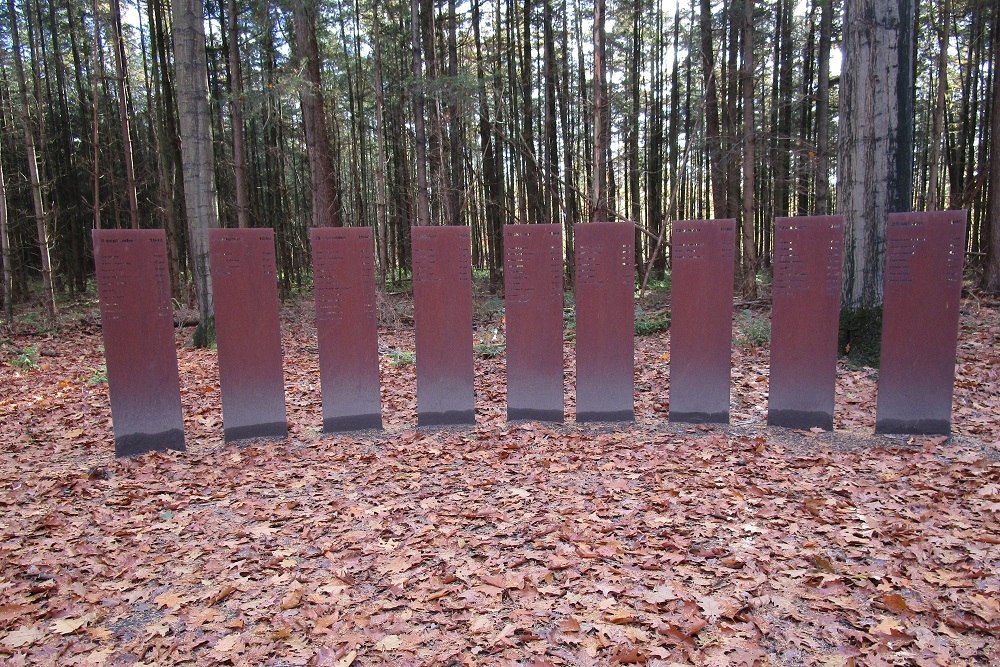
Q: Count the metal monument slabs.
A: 9